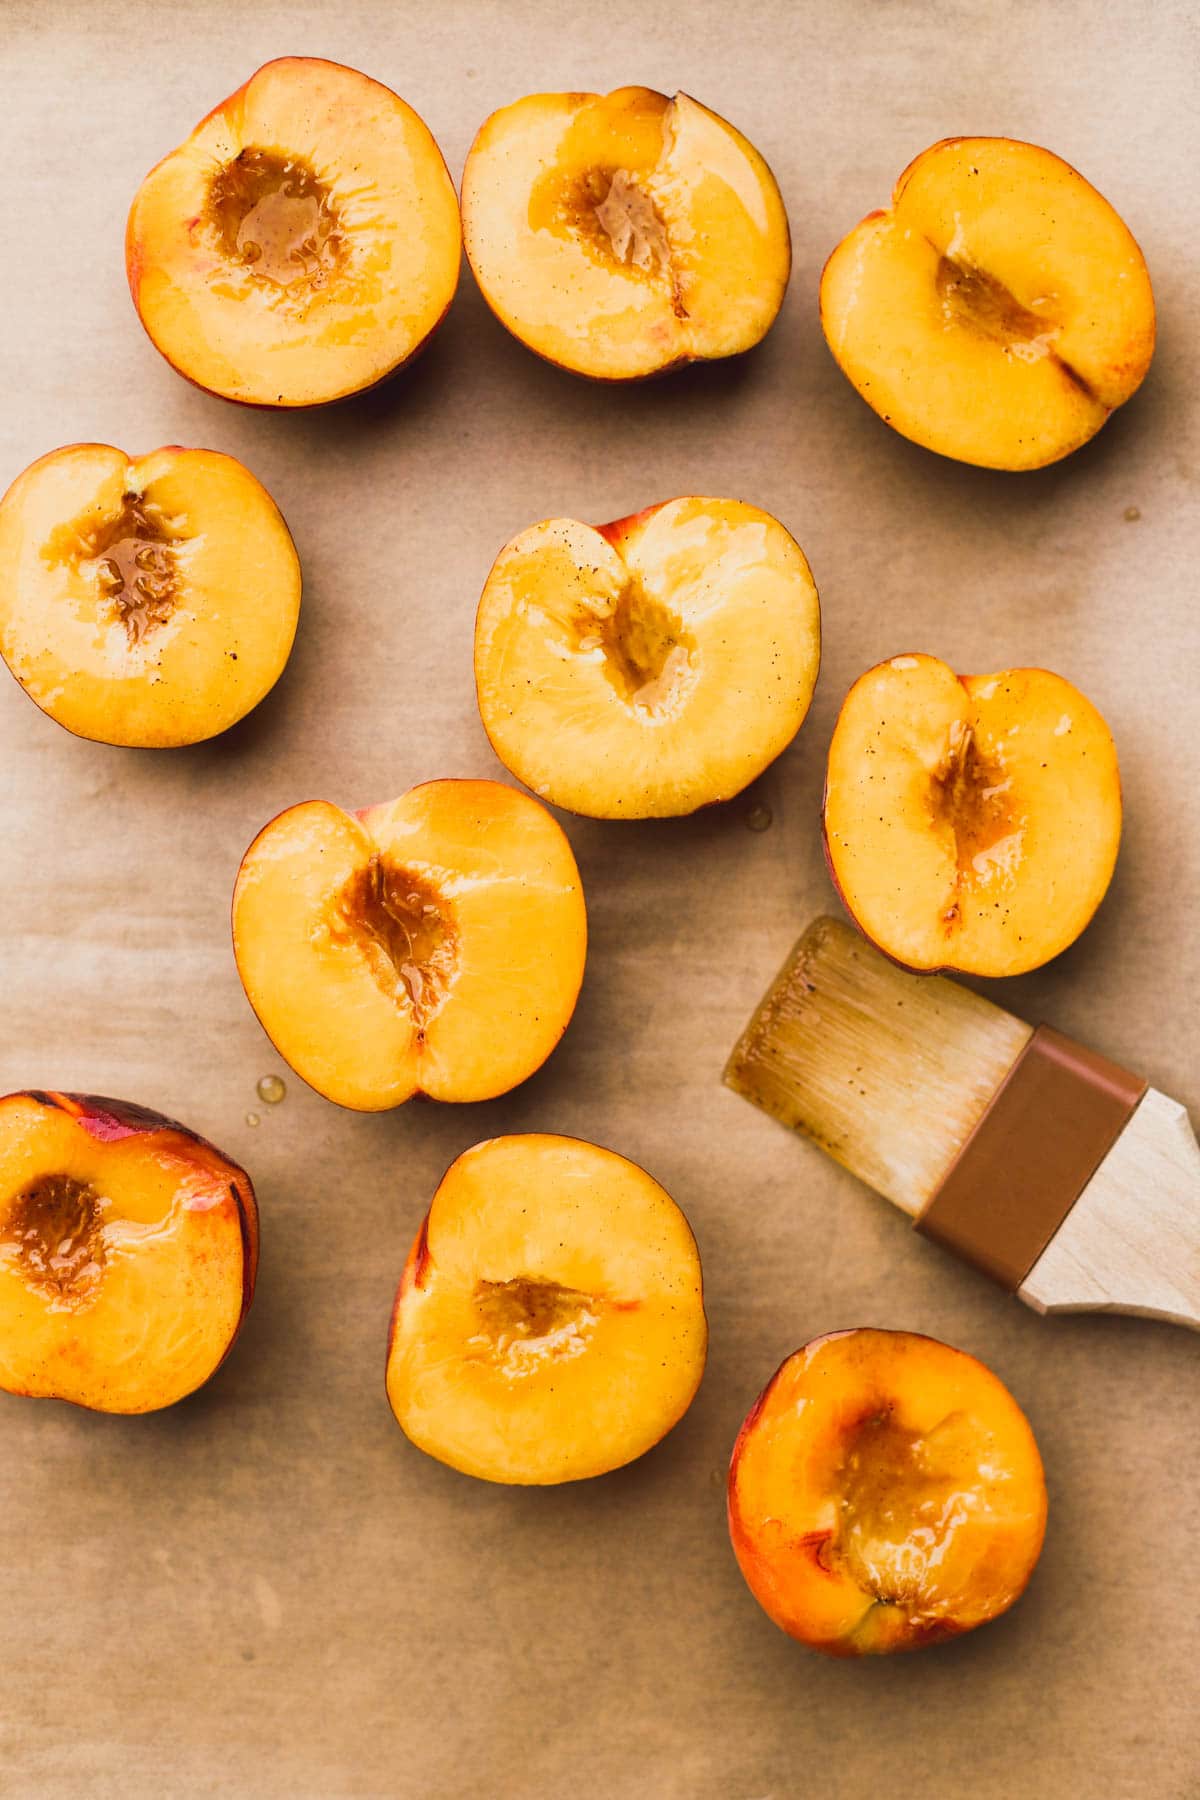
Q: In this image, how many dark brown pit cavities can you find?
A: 10